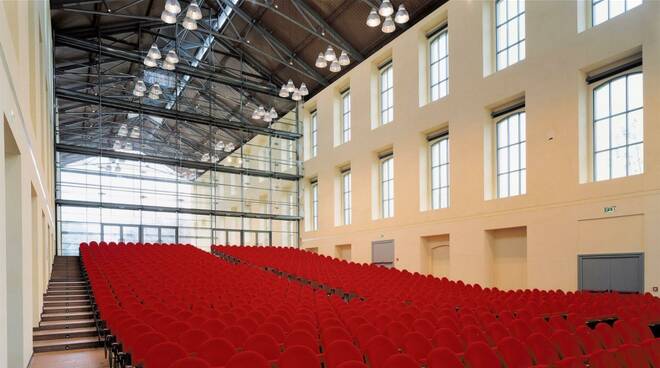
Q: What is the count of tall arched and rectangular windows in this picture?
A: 12